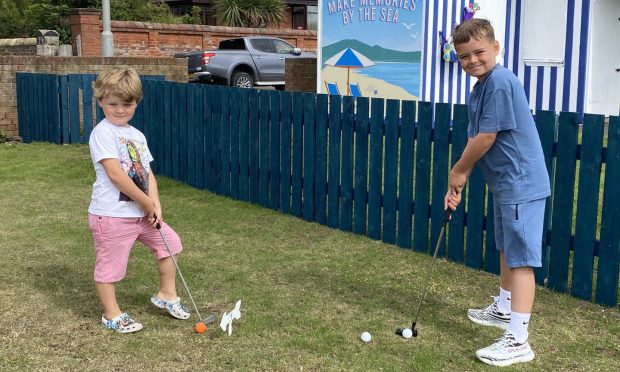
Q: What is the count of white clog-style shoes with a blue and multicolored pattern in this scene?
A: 2